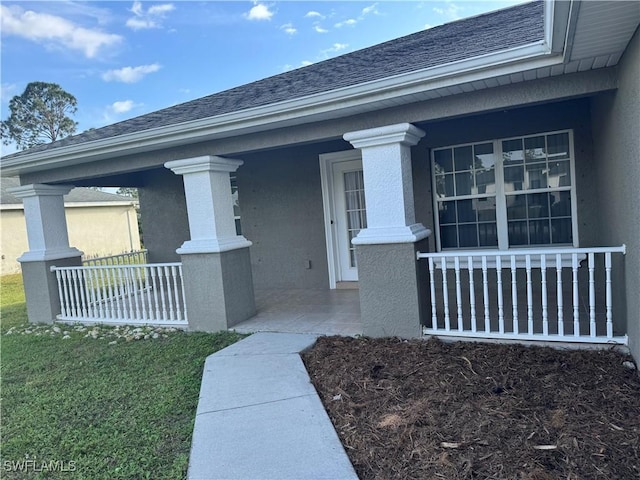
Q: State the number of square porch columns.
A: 3